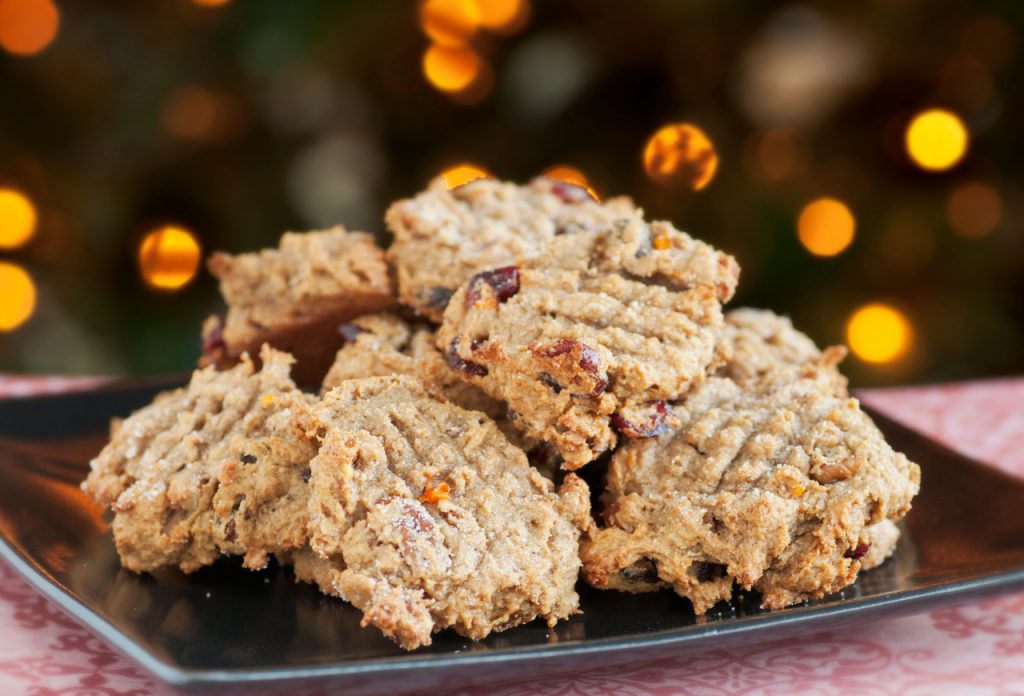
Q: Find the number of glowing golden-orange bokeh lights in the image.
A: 14